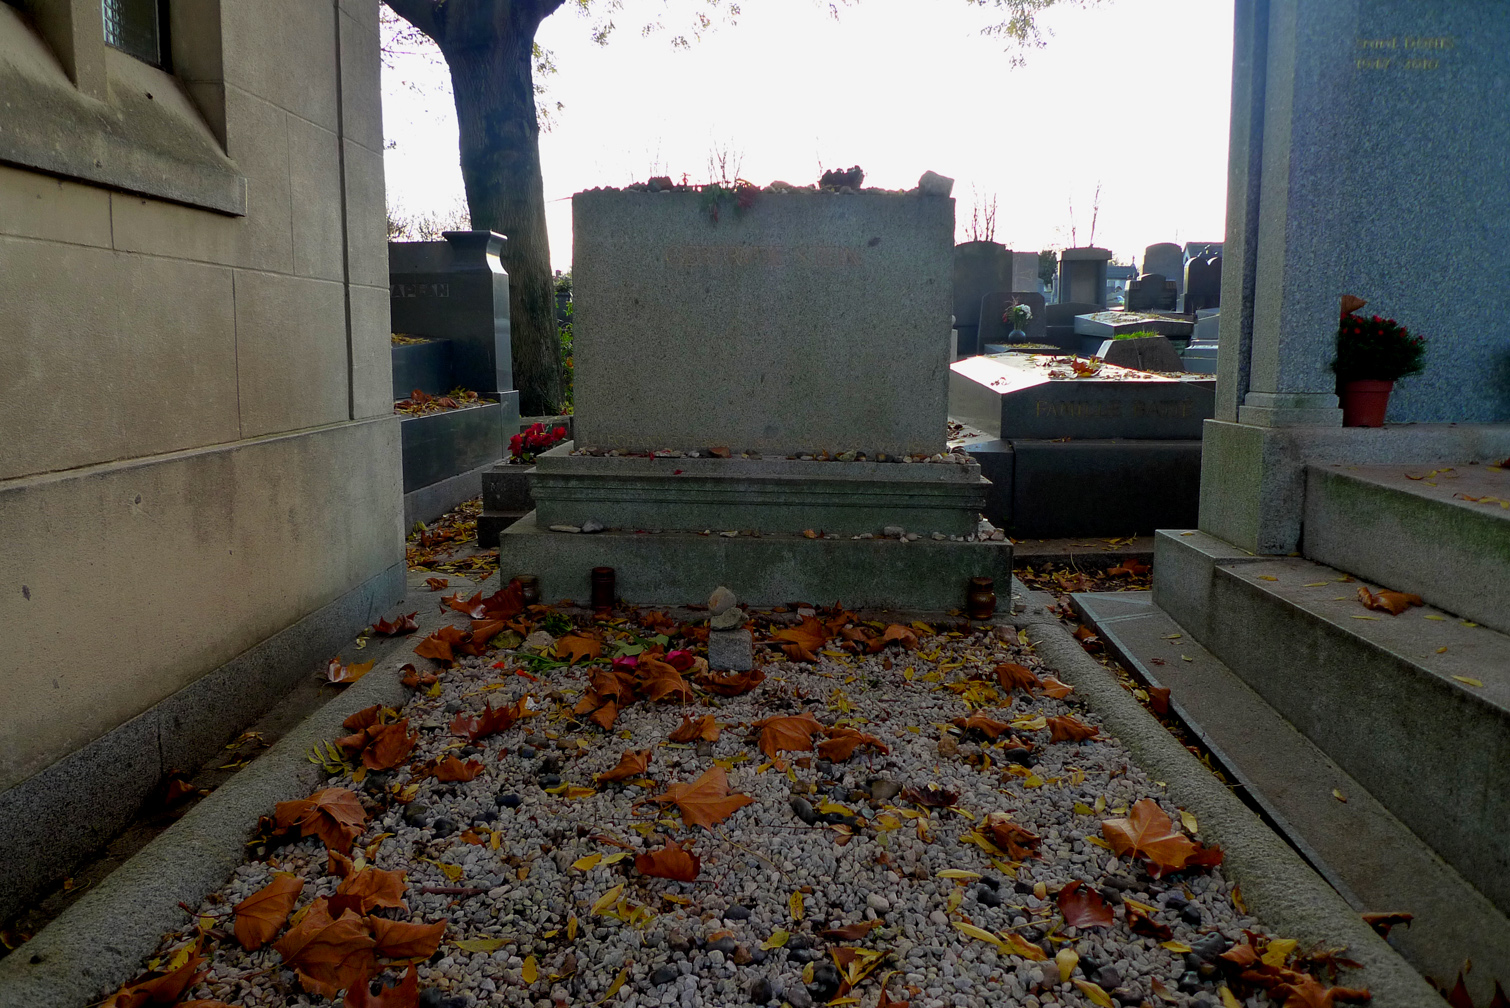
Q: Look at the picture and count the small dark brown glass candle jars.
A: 3